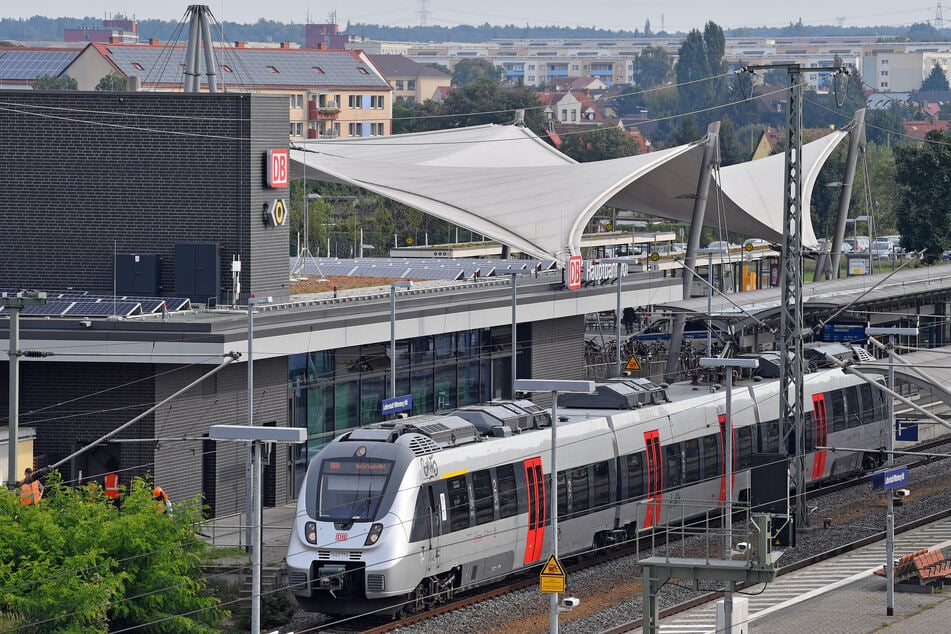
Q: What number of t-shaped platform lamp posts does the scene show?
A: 7